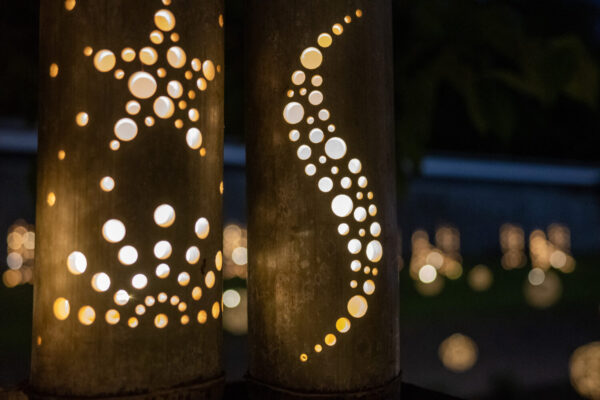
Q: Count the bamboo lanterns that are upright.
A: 2